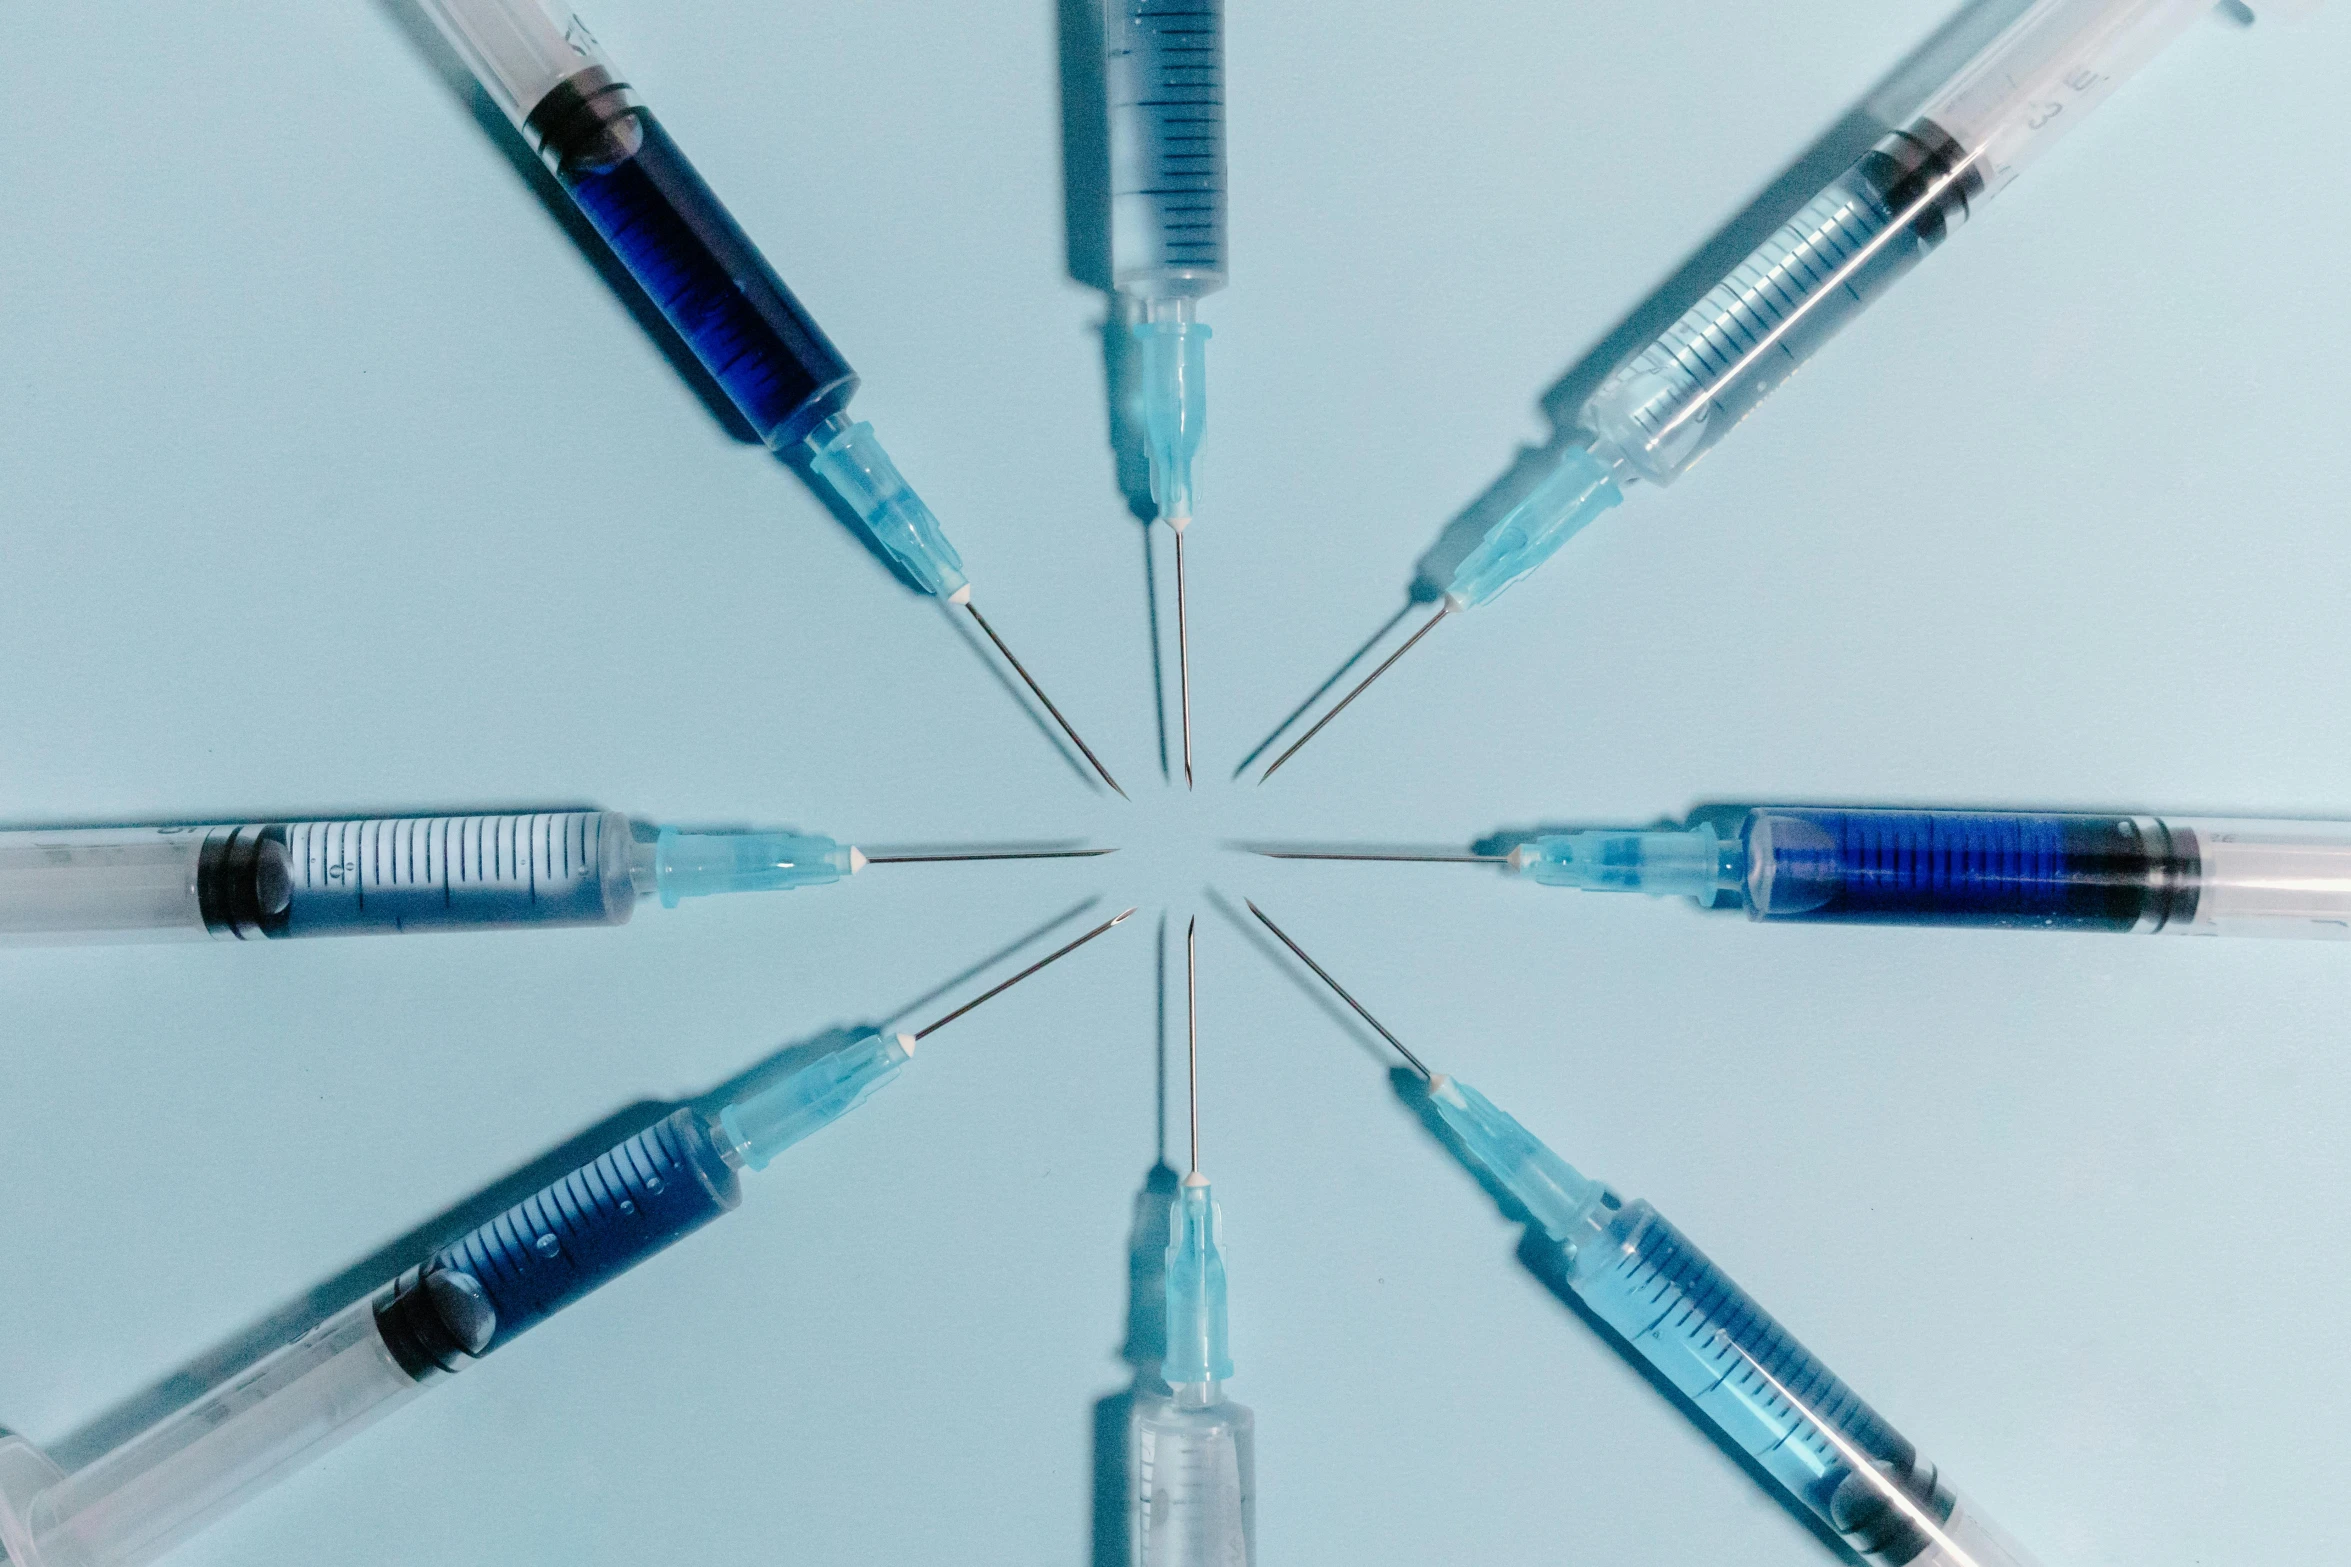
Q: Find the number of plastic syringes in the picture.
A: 8